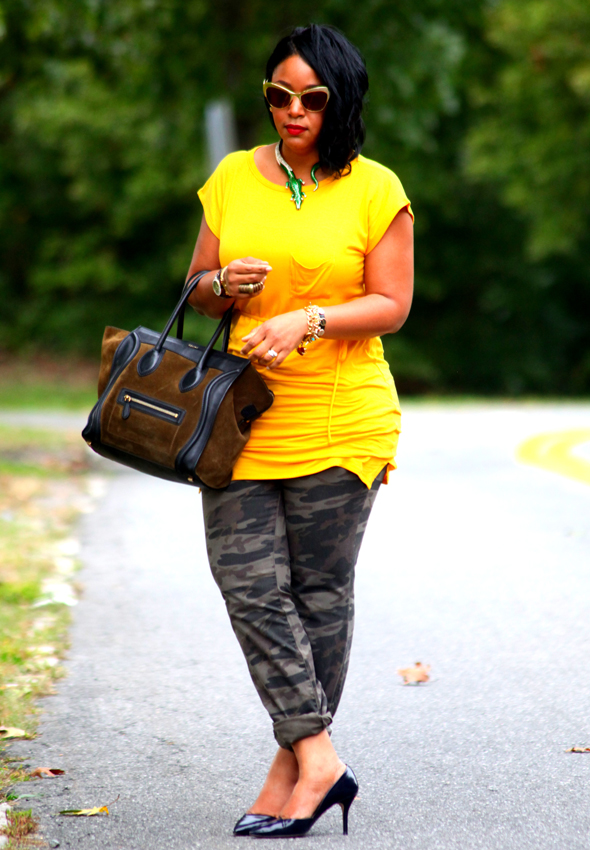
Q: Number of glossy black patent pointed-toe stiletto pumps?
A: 2